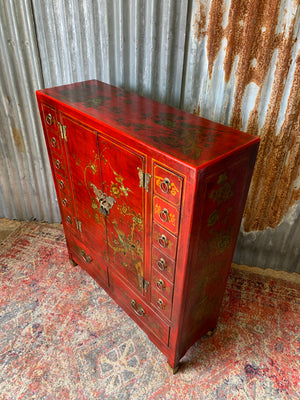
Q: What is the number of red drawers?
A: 14